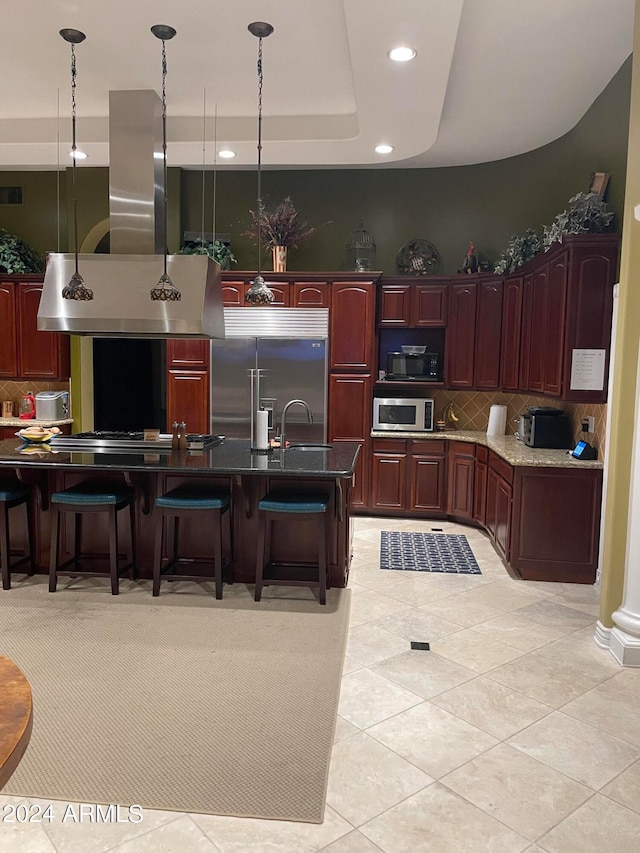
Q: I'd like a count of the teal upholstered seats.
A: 4